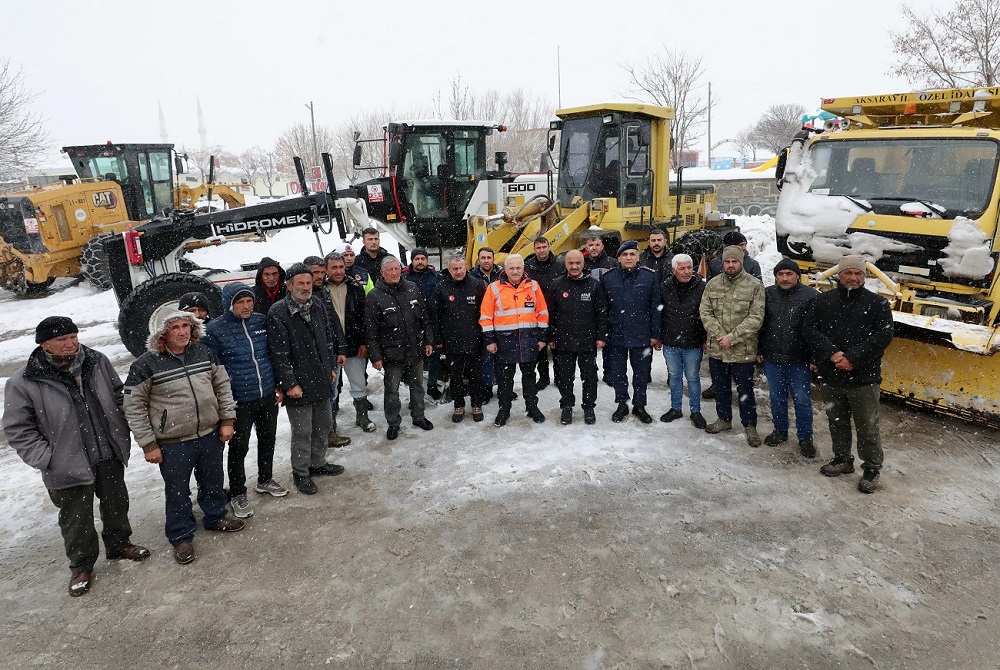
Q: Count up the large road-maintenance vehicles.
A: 4